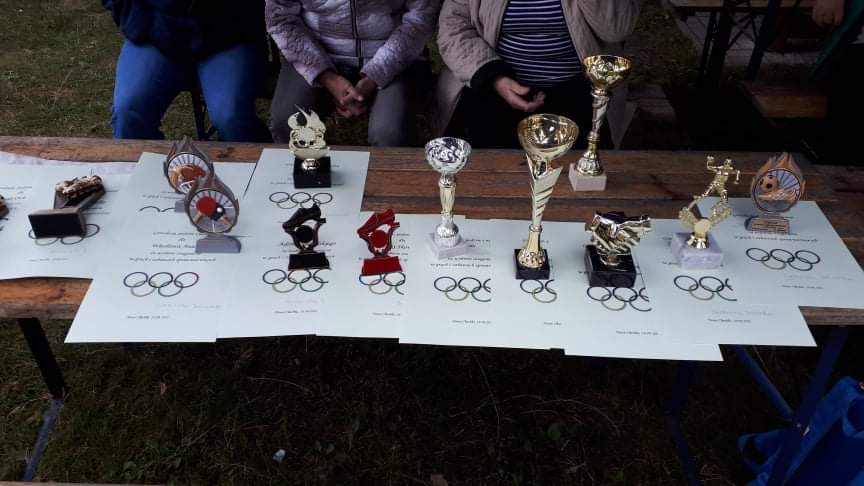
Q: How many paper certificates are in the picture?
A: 12